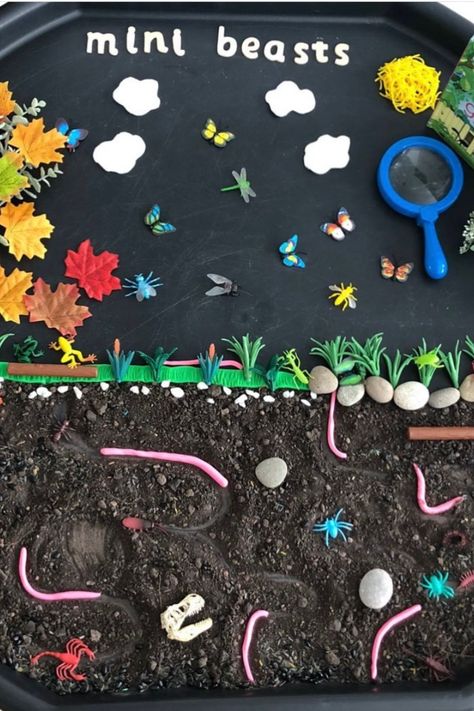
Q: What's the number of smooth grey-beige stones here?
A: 8